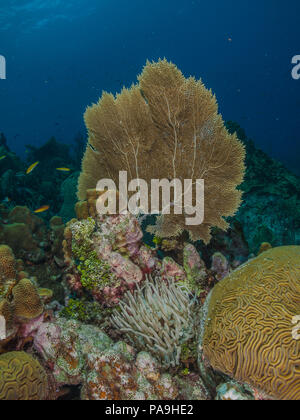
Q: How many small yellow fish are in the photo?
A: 3